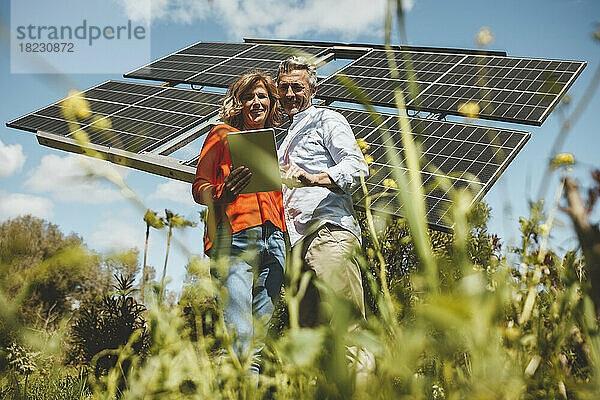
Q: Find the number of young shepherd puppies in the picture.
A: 0